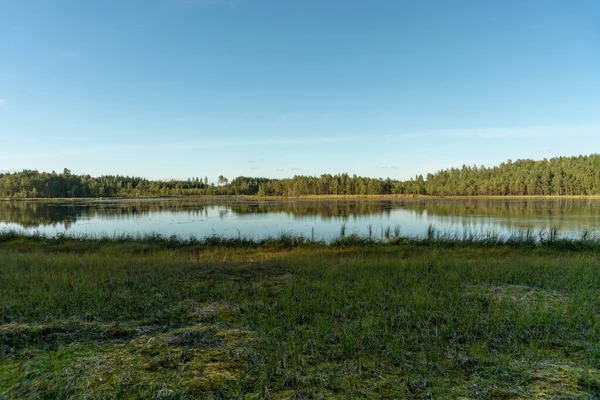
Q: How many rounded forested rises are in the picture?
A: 1